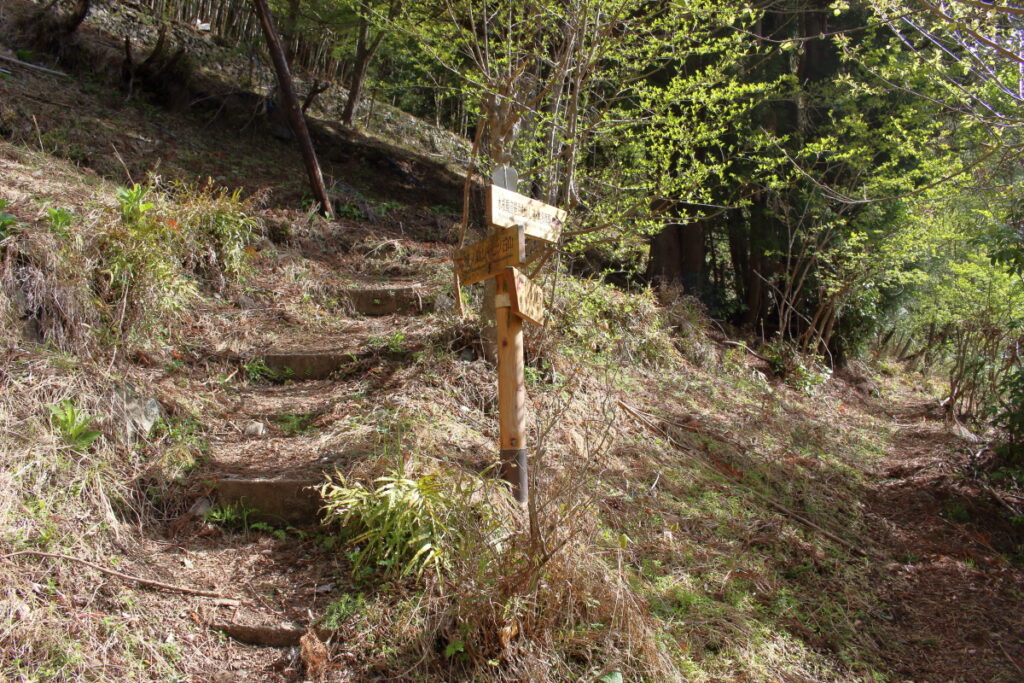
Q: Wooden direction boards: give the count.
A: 3